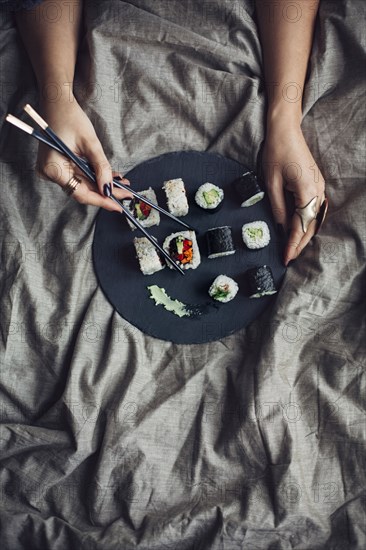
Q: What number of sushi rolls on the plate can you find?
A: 10